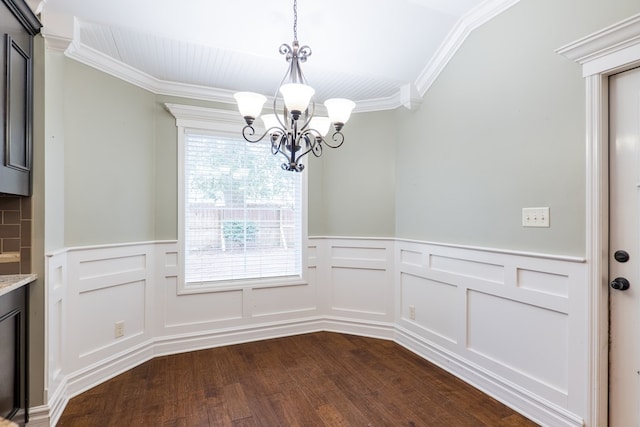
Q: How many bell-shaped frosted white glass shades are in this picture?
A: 5